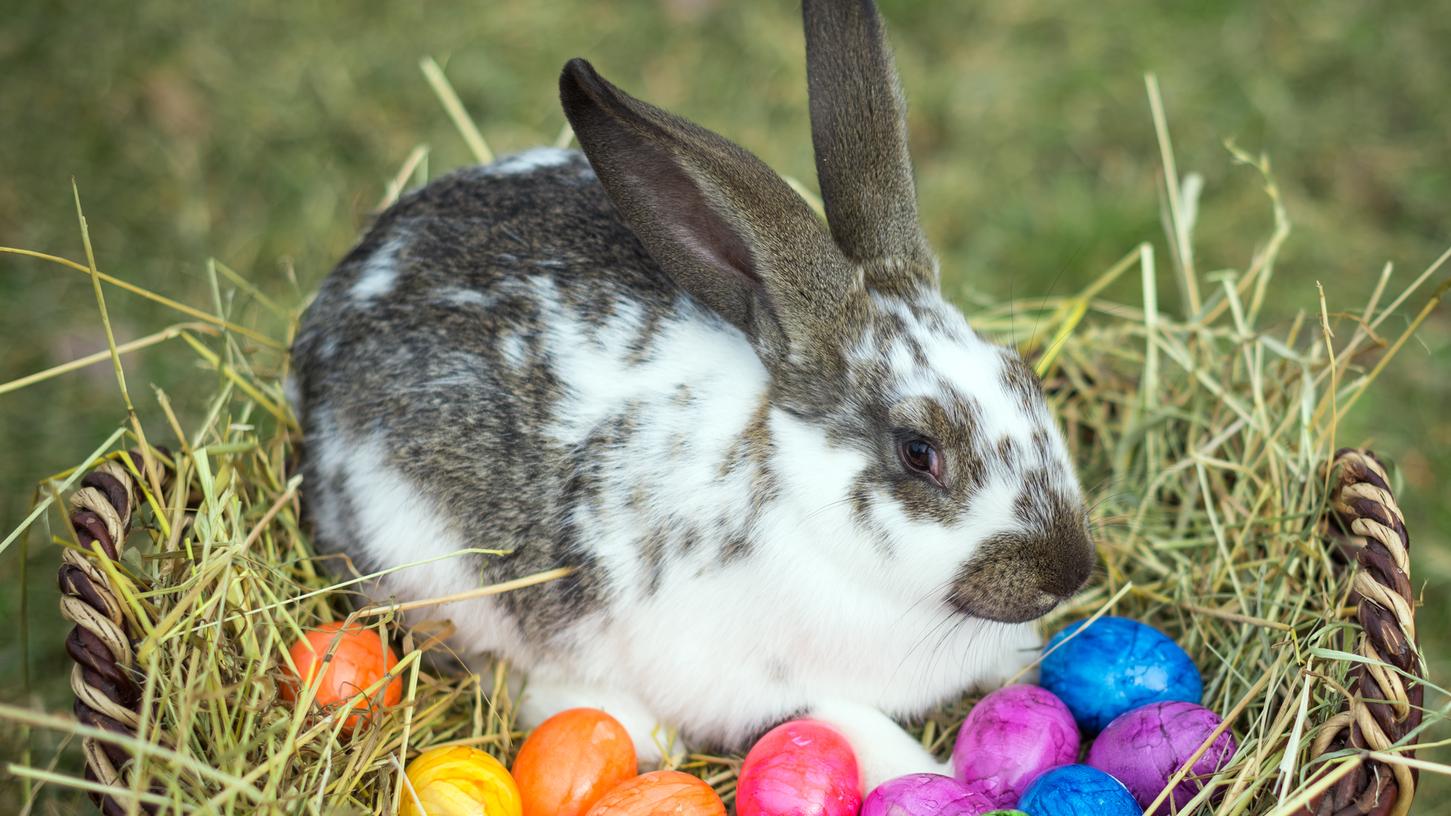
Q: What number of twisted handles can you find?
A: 2